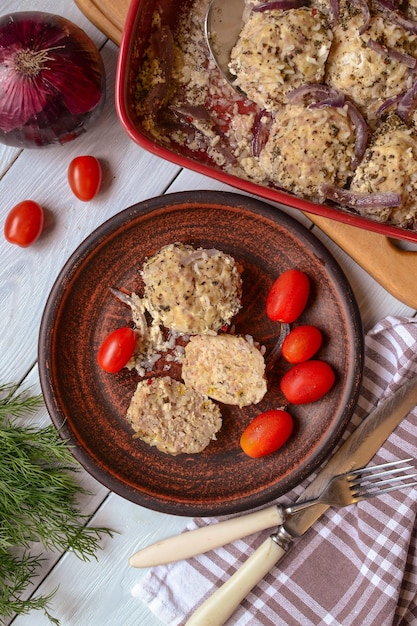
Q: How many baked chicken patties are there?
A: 7